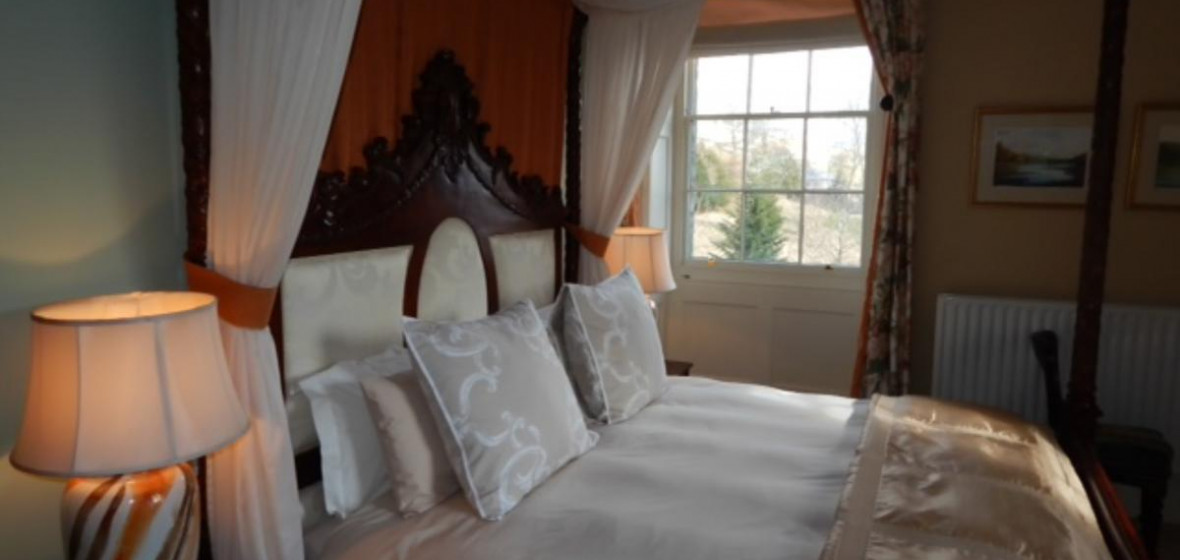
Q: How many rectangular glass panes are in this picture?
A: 9